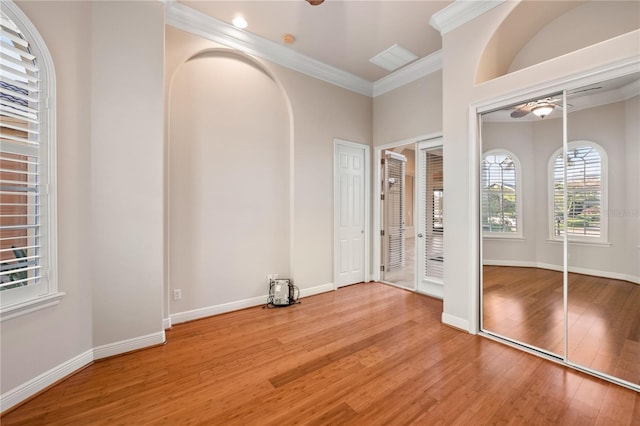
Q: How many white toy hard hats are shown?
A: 0